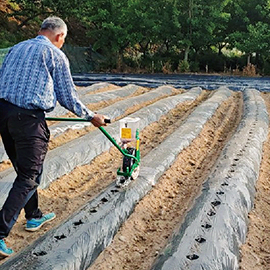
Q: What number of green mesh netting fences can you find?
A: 1